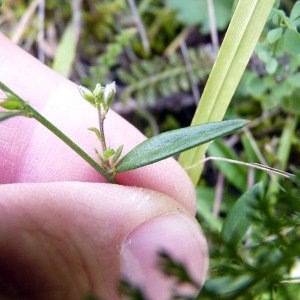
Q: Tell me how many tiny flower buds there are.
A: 3